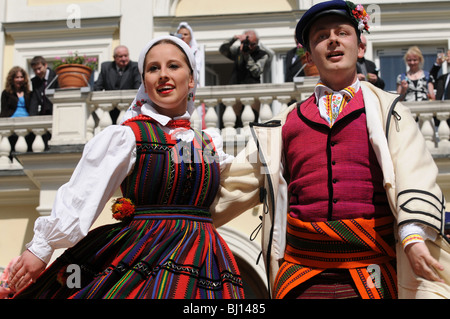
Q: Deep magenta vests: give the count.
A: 1